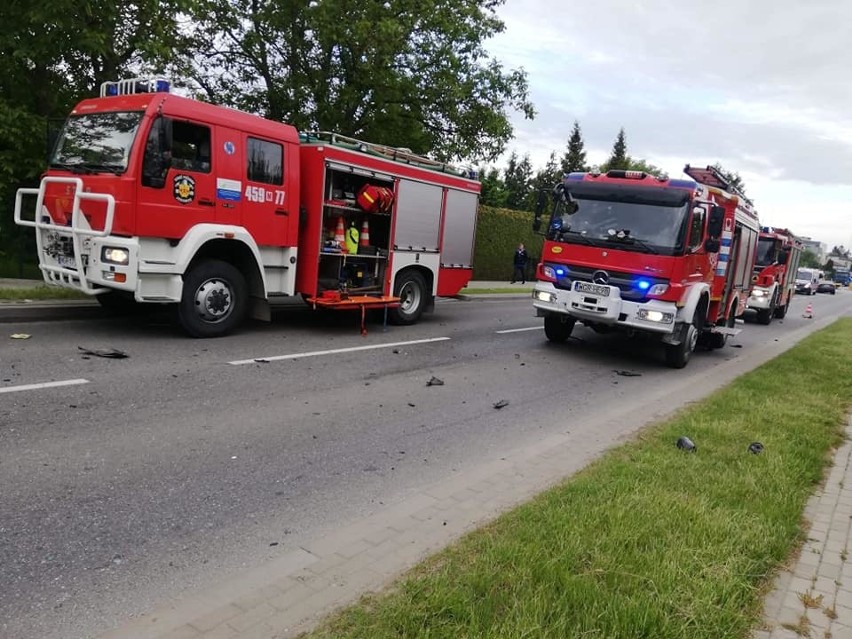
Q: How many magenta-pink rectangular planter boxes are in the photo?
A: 0